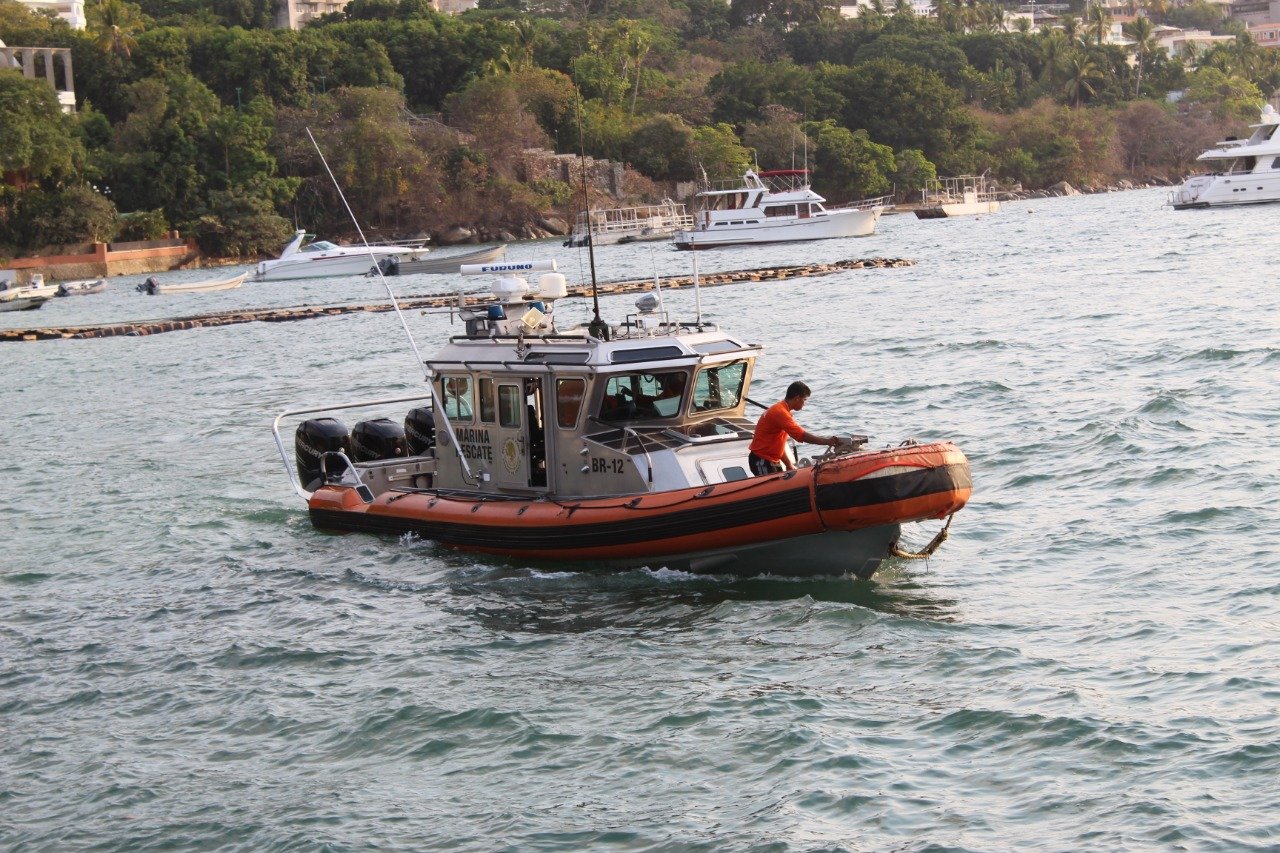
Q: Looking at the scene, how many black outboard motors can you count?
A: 3